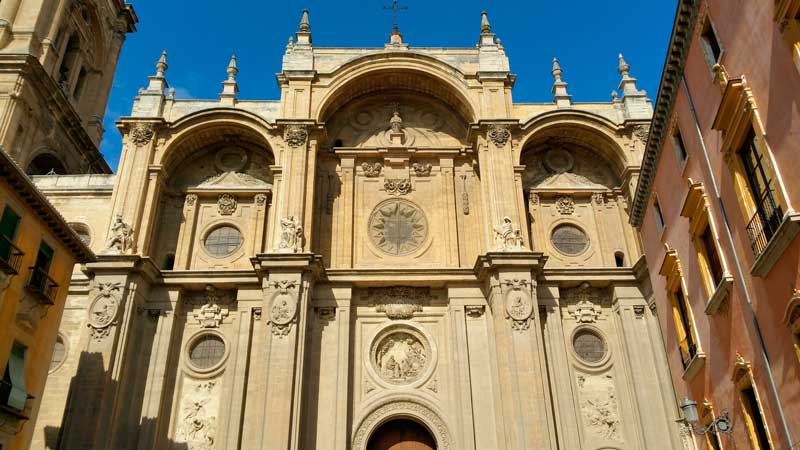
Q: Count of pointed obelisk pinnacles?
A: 6